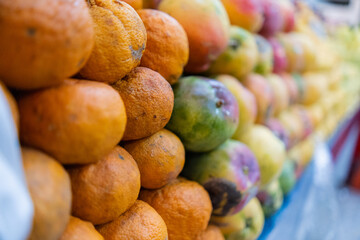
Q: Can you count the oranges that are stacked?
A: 14